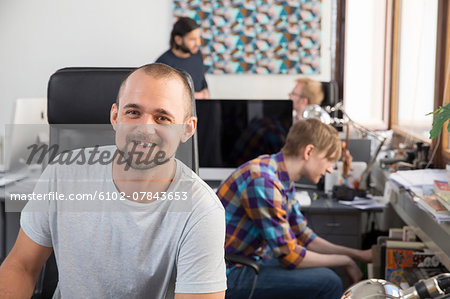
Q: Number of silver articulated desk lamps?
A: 2